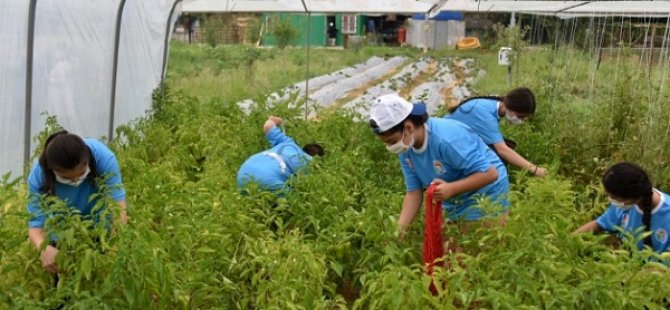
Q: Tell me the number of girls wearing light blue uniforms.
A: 5